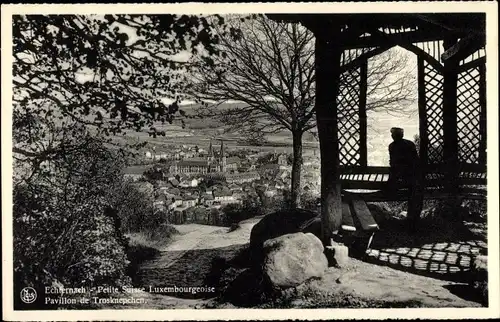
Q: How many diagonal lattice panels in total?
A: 3